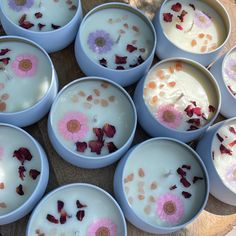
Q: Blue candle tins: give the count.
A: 11